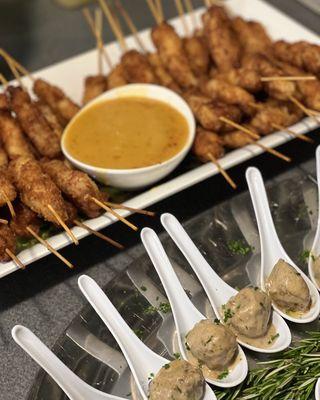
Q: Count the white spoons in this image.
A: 6